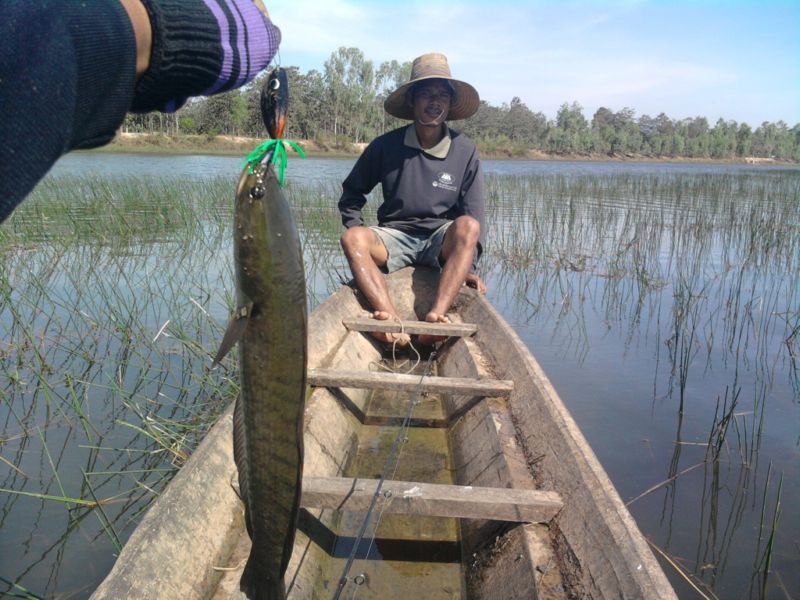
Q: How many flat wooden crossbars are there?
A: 3